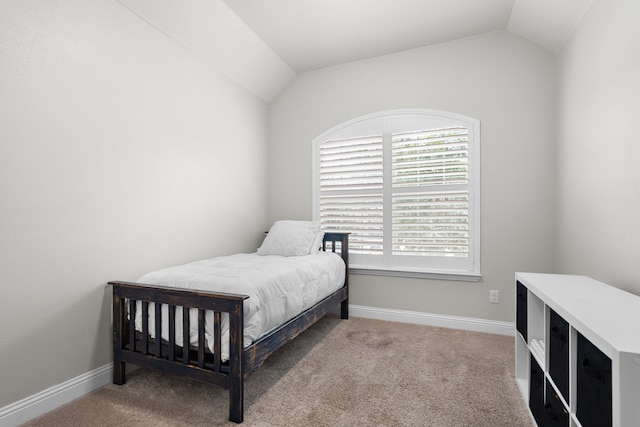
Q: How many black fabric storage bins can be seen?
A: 5